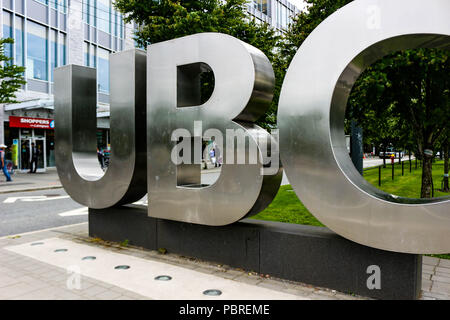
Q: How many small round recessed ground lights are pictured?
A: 6